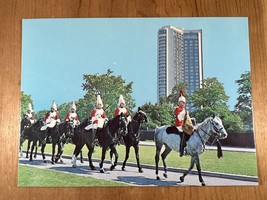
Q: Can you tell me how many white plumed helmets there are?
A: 5